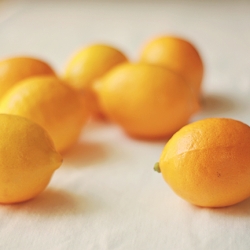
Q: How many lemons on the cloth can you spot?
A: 7